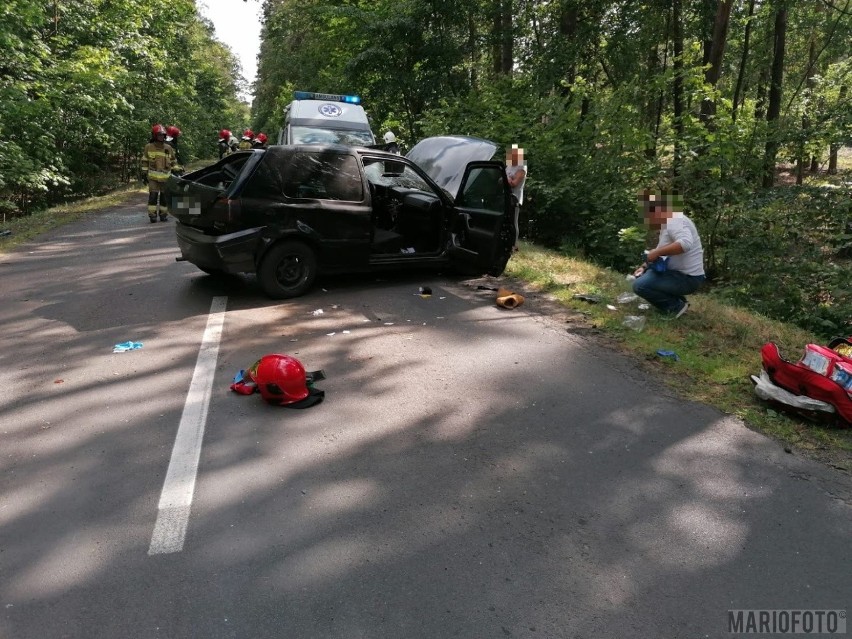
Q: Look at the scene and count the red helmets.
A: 6